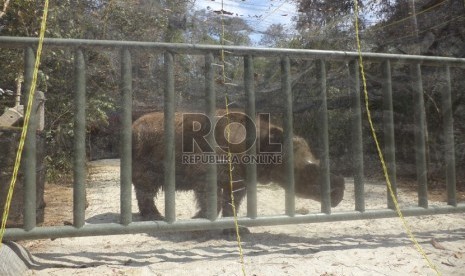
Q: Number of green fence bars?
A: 12